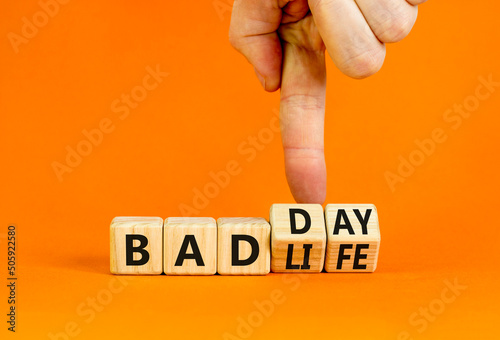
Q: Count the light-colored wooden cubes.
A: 5